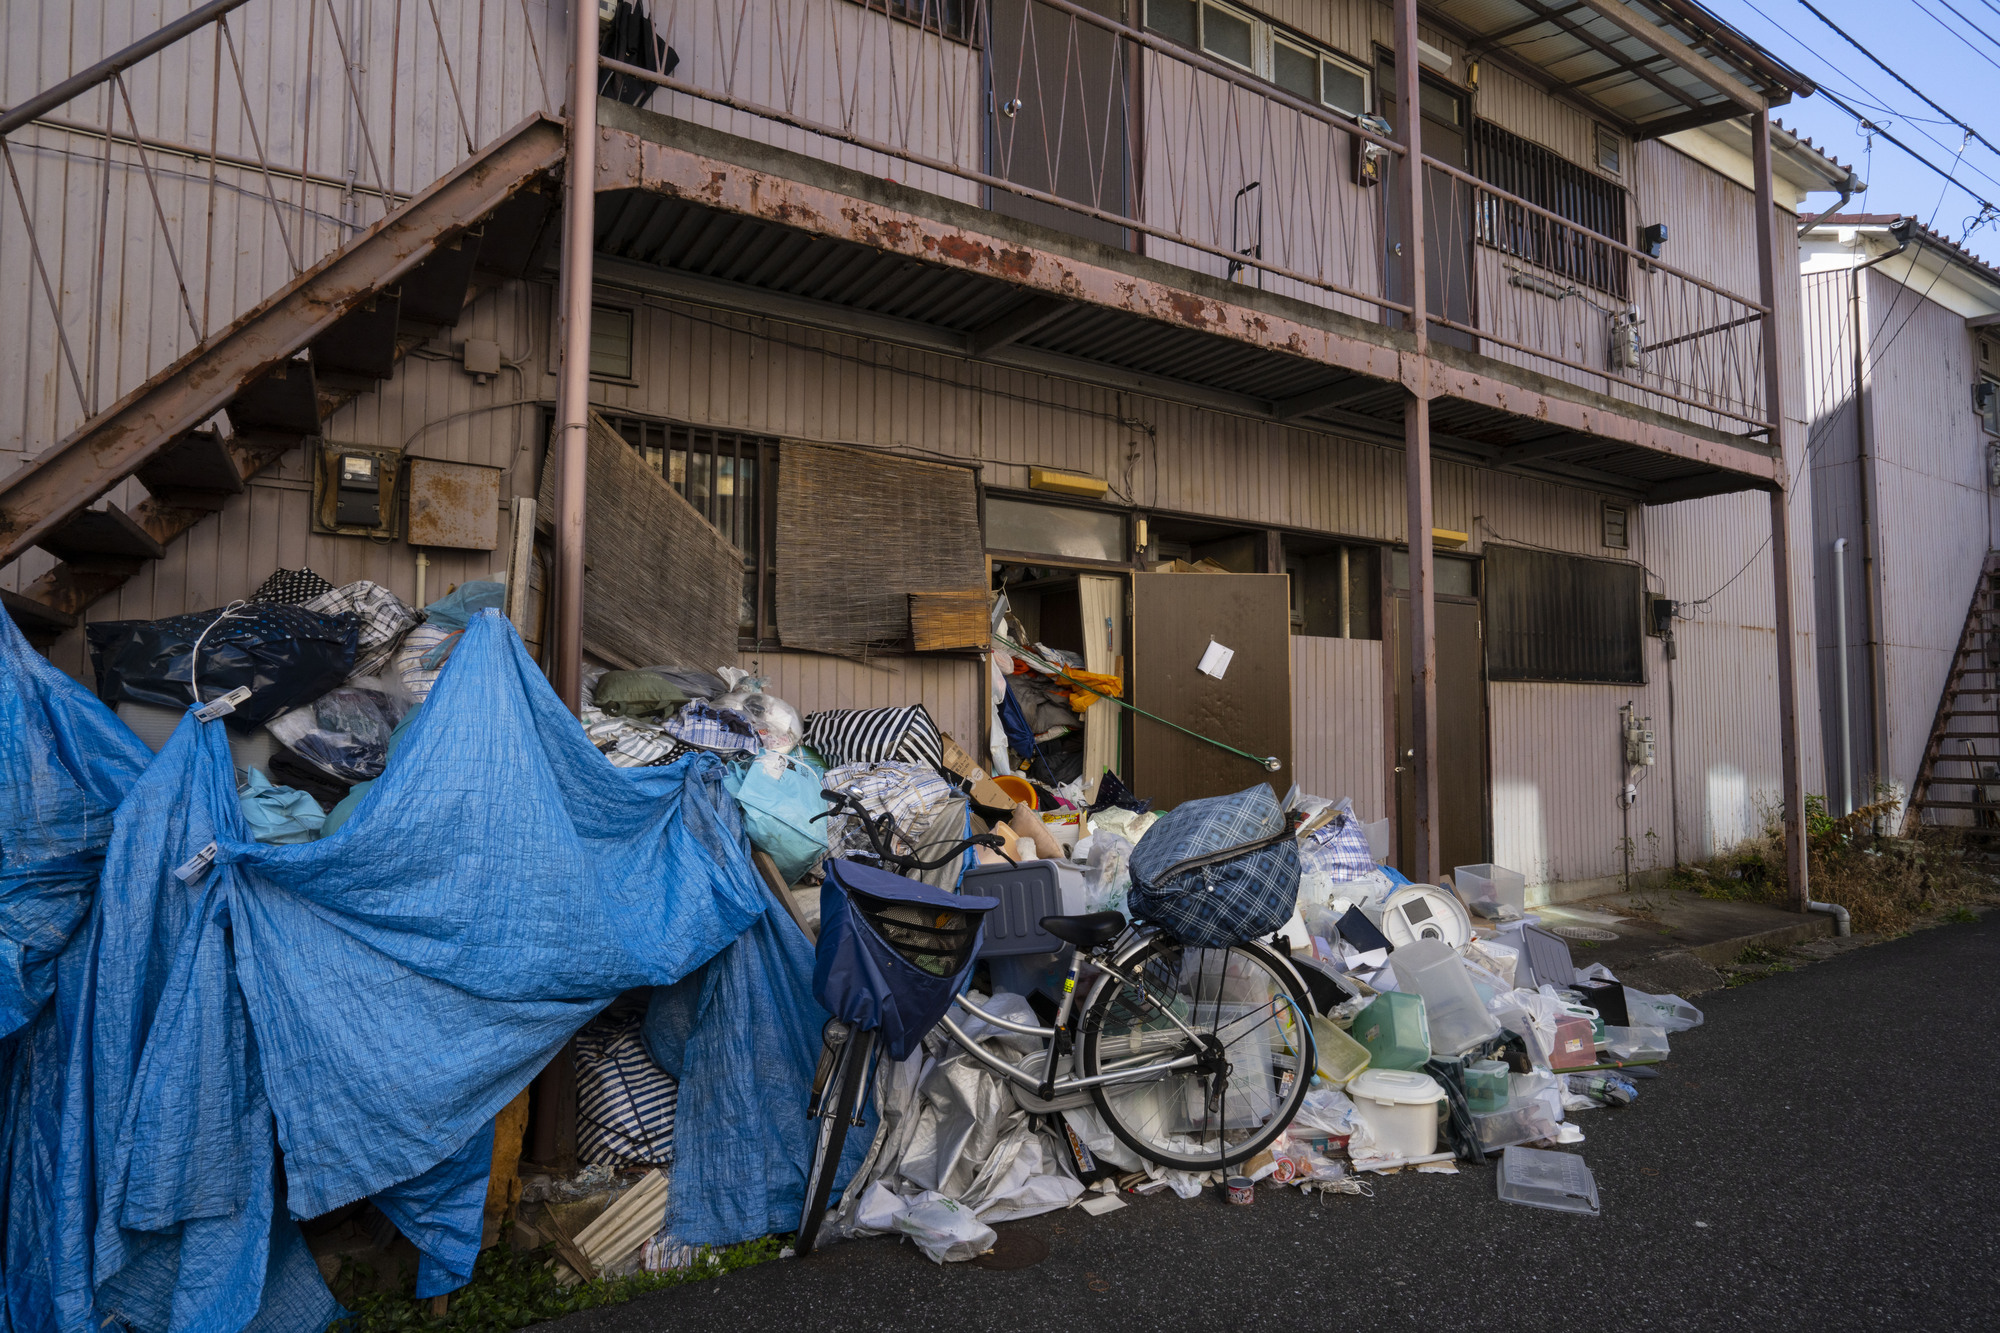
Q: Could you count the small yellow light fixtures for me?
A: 2